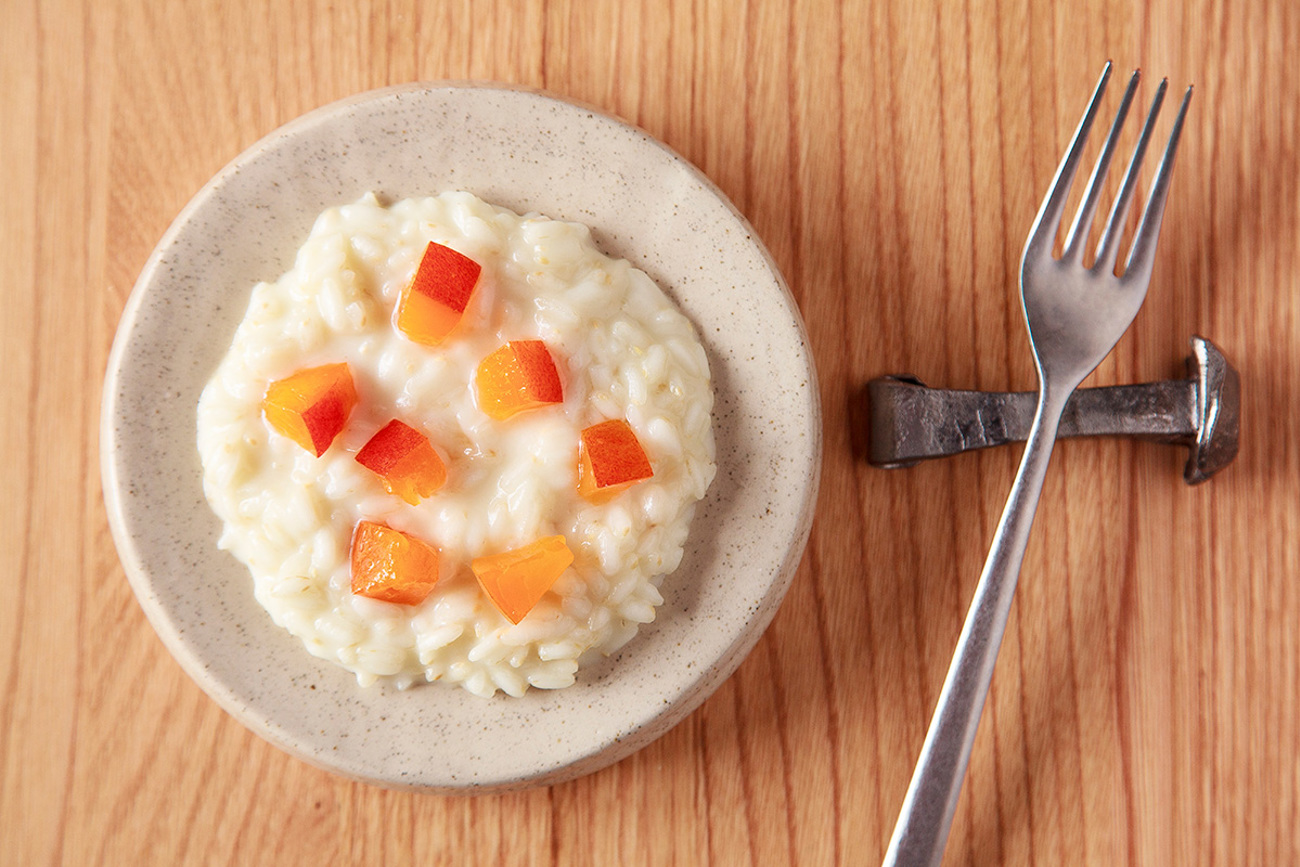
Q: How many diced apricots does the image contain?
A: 7